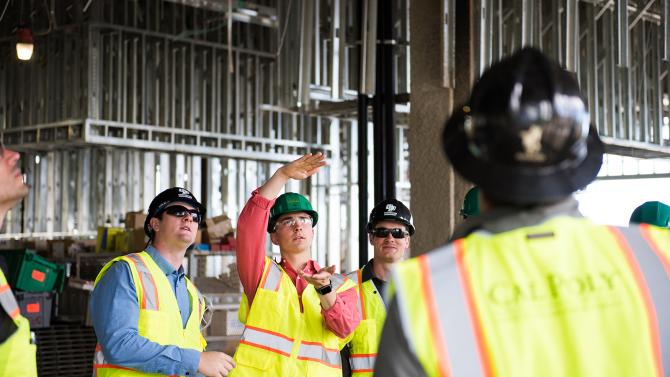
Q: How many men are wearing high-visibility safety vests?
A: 5